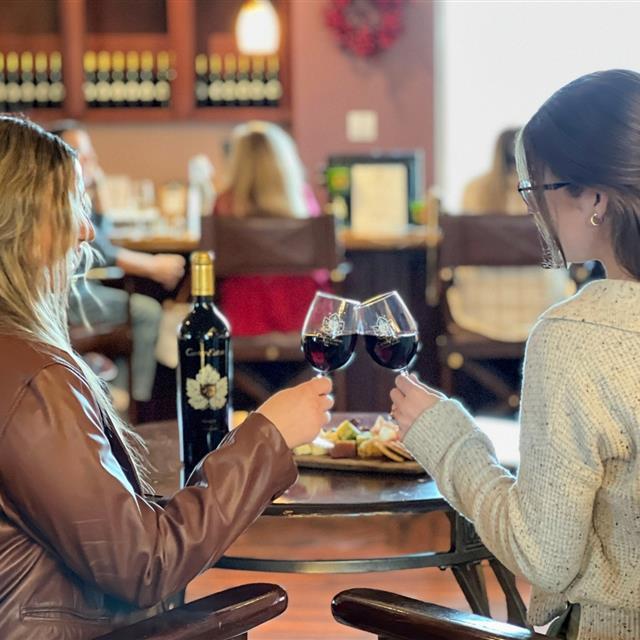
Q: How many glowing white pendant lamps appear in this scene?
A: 1